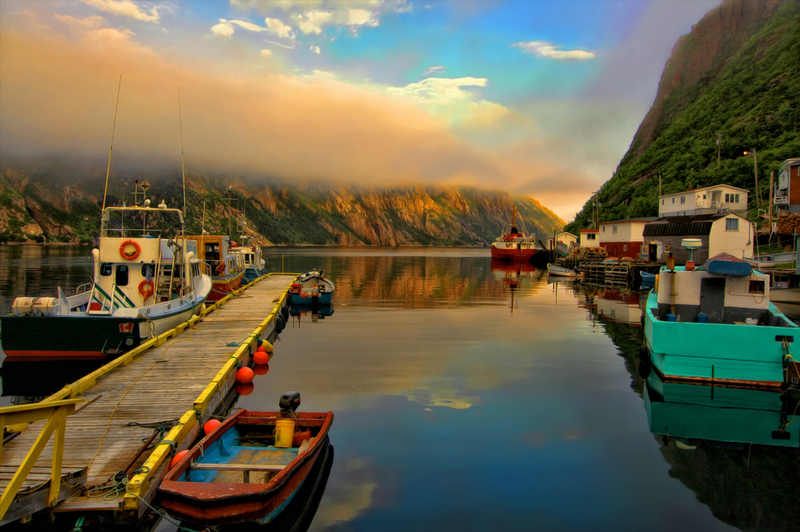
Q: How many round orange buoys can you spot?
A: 5